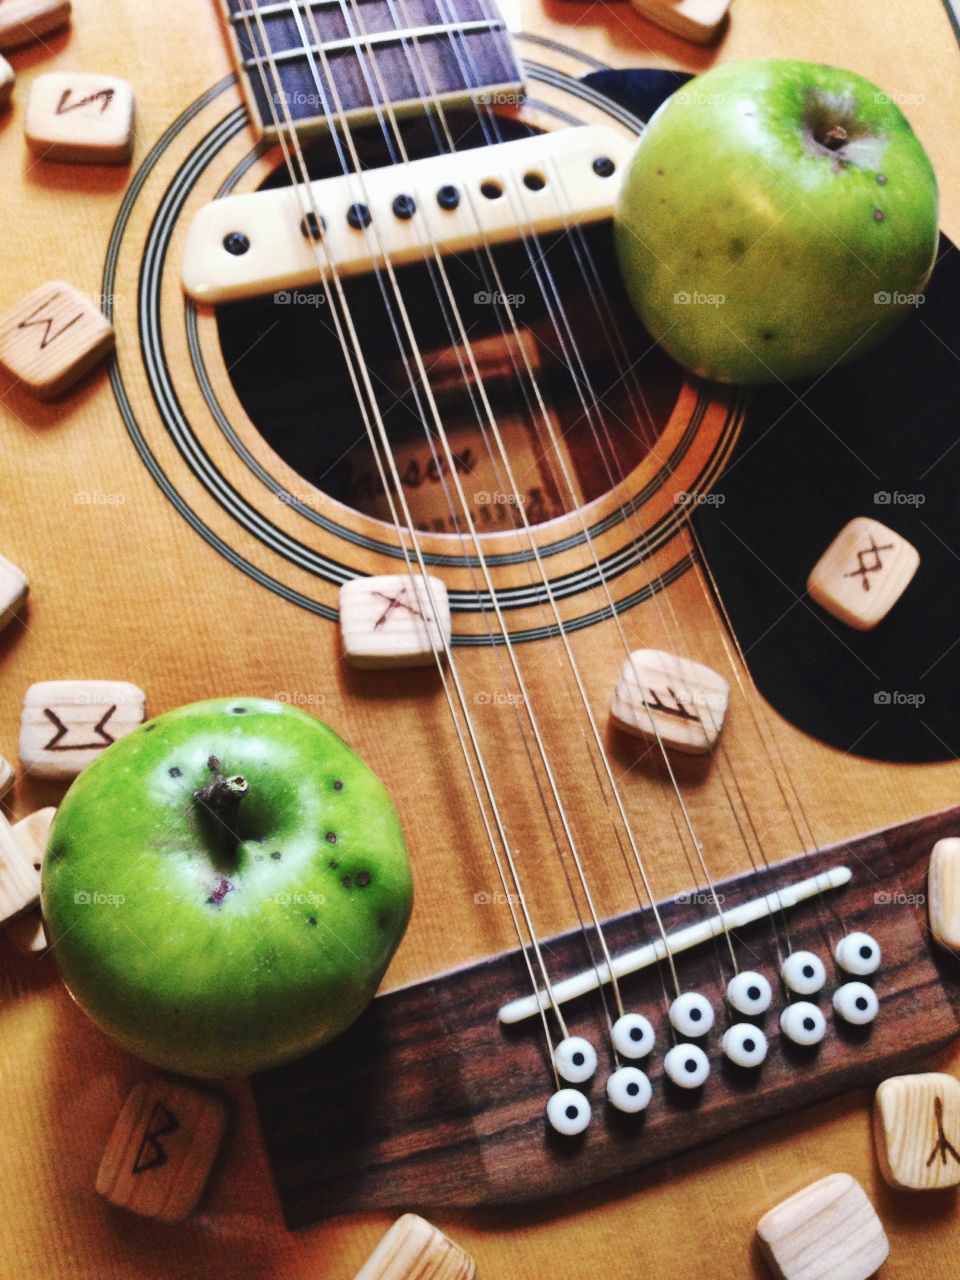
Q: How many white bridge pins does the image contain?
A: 12